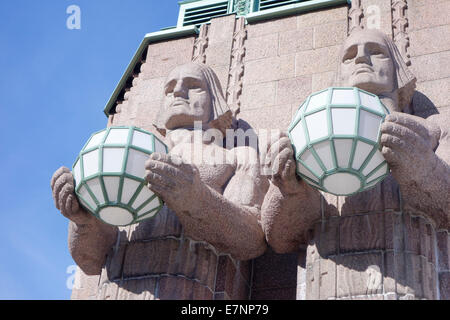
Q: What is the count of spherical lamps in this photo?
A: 2